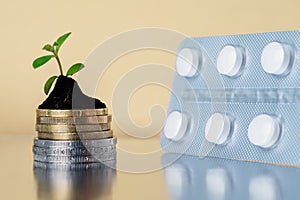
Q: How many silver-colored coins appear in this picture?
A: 3